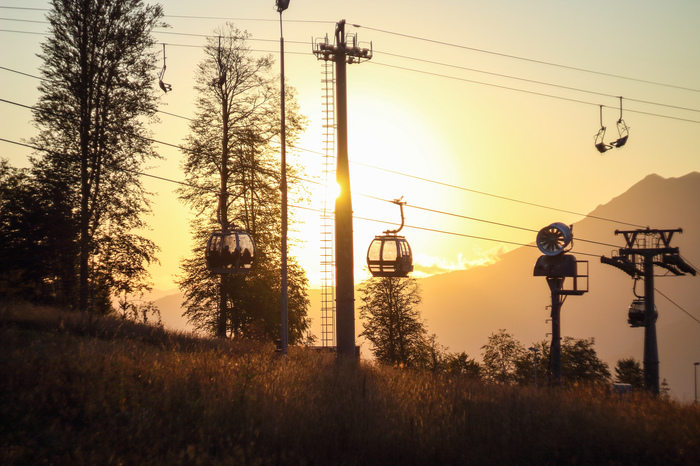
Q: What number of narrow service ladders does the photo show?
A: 1